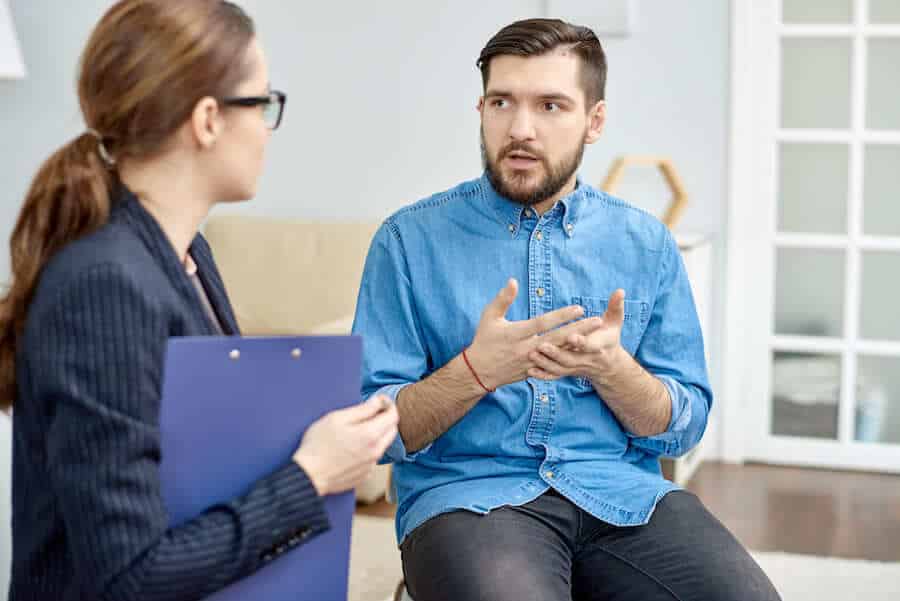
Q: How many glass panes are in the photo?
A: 10